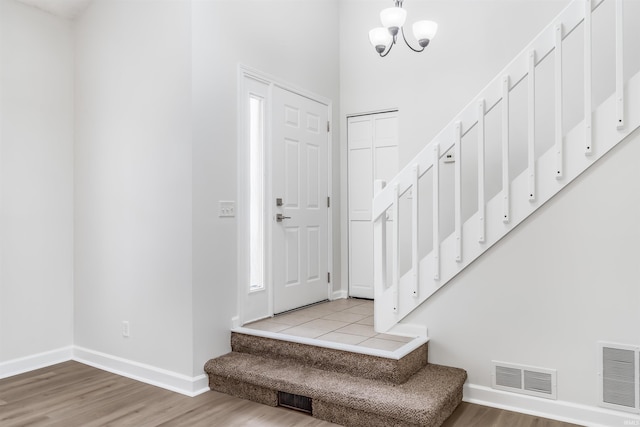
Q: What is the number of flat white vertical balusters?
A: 10